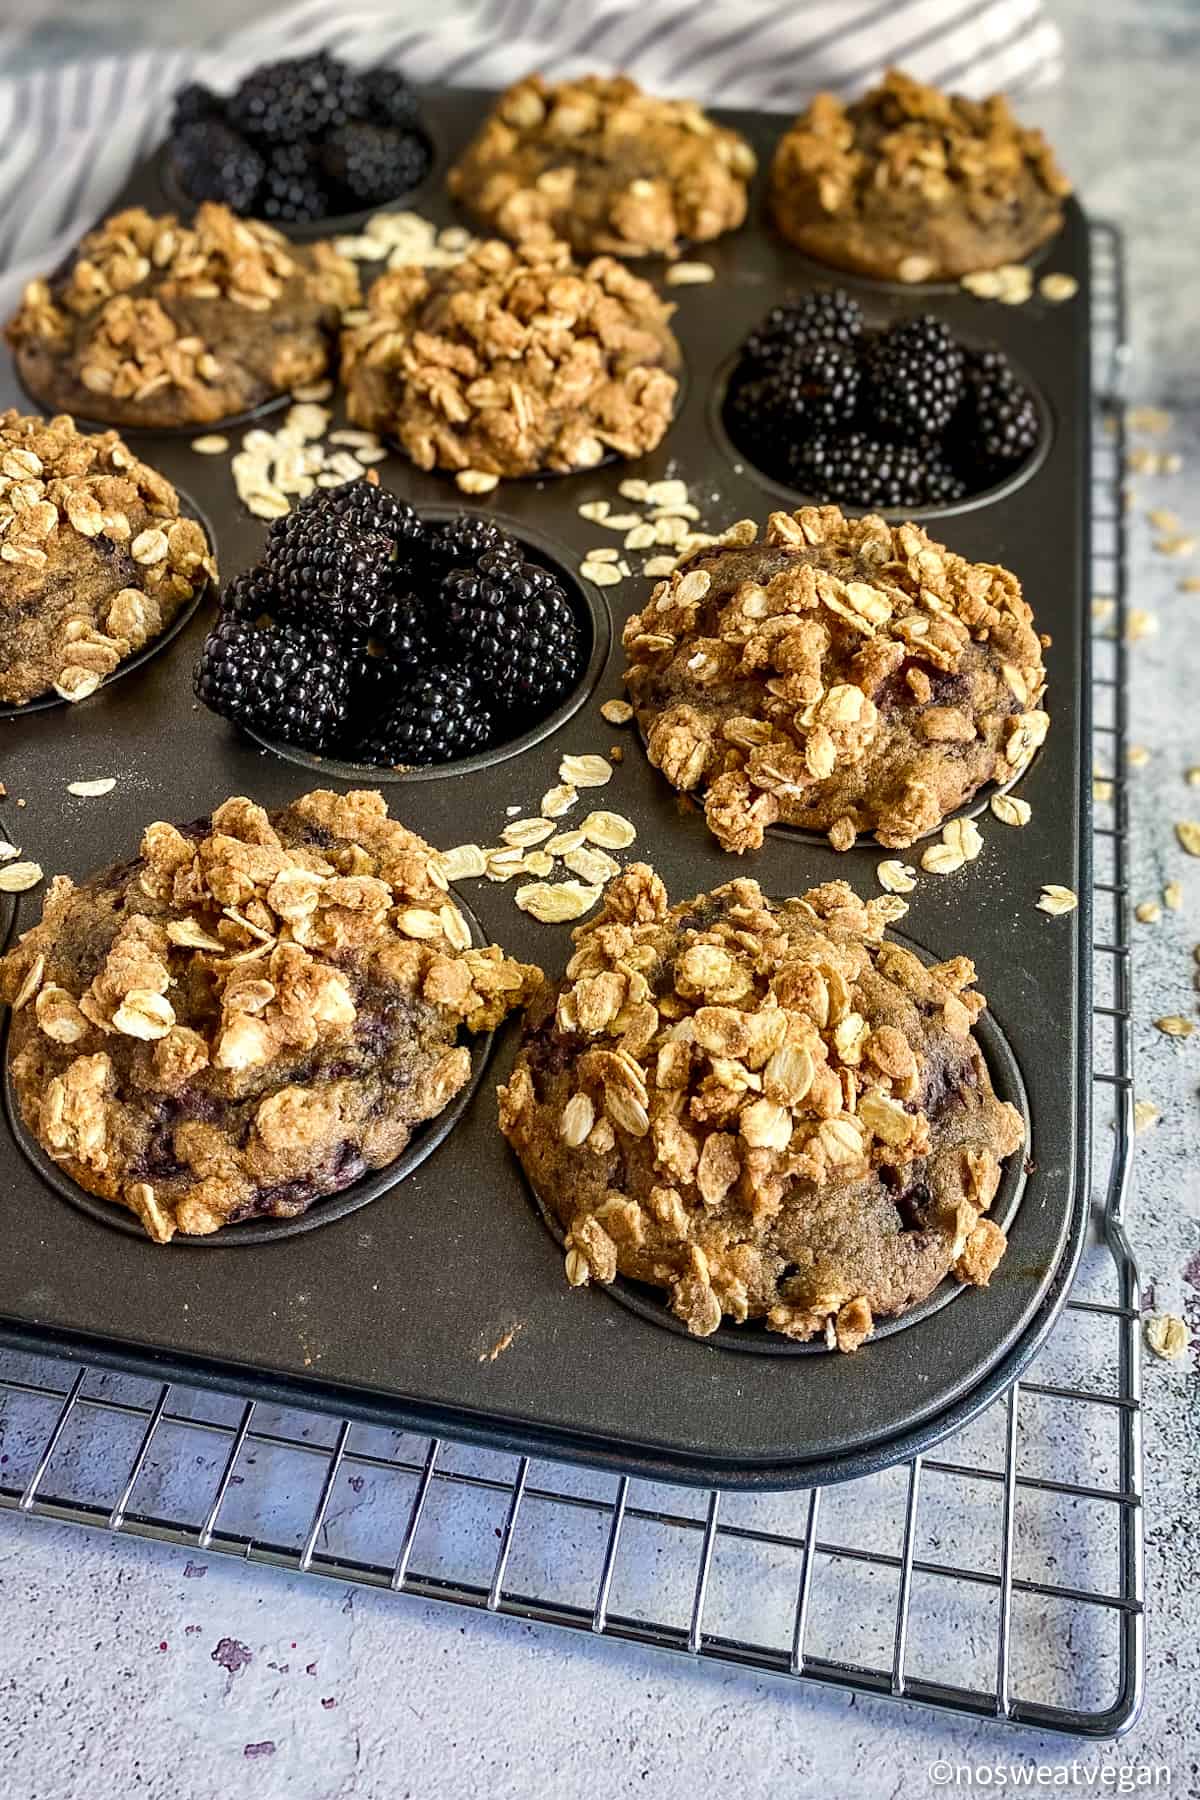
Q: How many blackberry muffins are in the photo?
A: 8